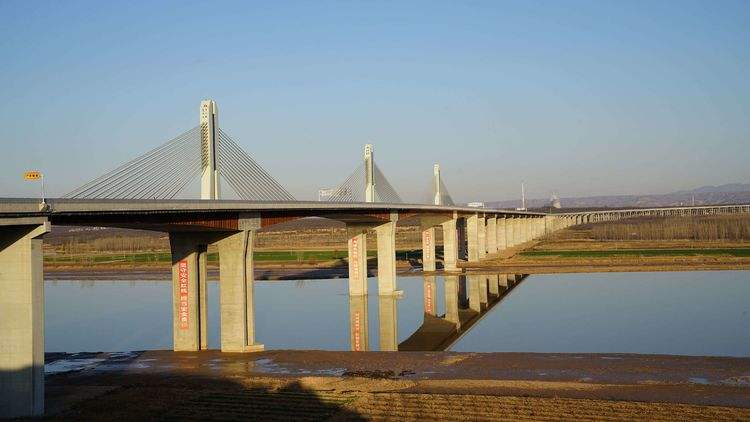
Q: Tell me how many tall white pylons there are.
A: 3